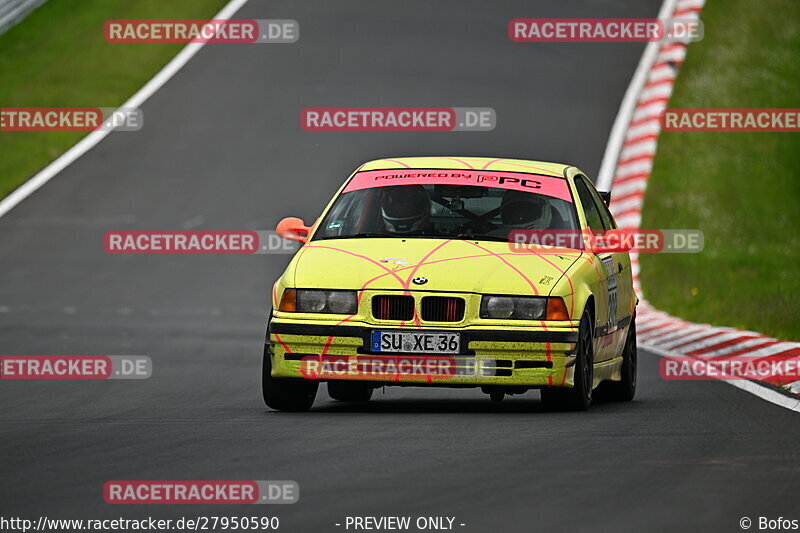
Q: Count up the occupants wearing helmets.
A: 2